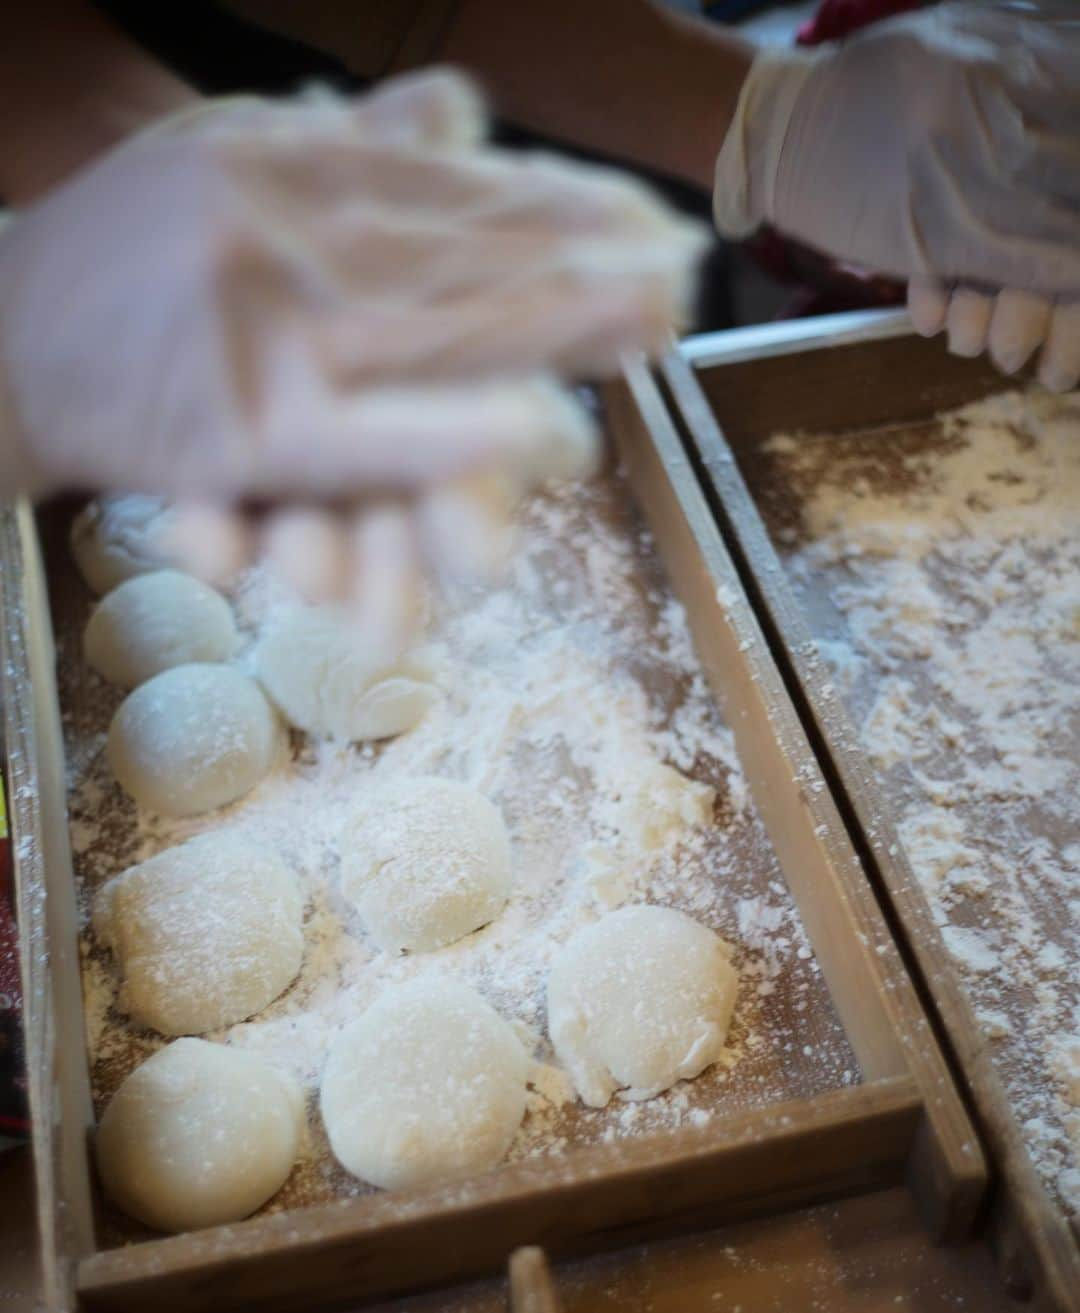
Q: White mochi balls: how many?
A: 9